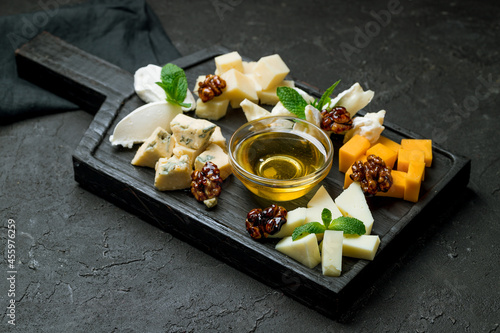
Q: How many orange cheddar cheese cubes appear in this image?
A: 8